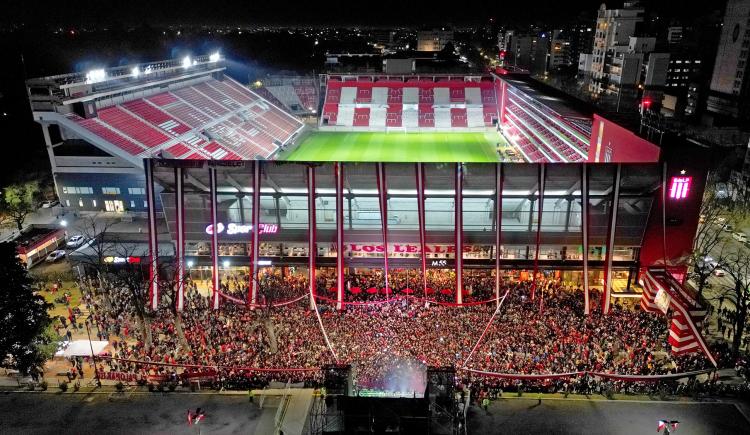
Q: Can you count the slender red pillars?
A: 13